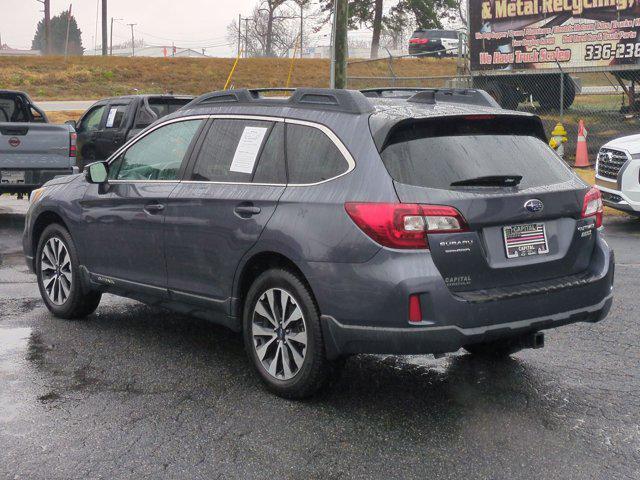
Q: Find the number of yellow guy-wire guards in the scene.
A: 2